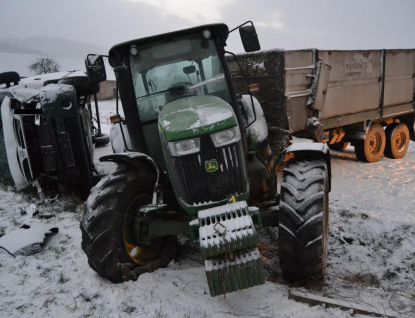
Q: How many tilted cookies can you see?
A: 0